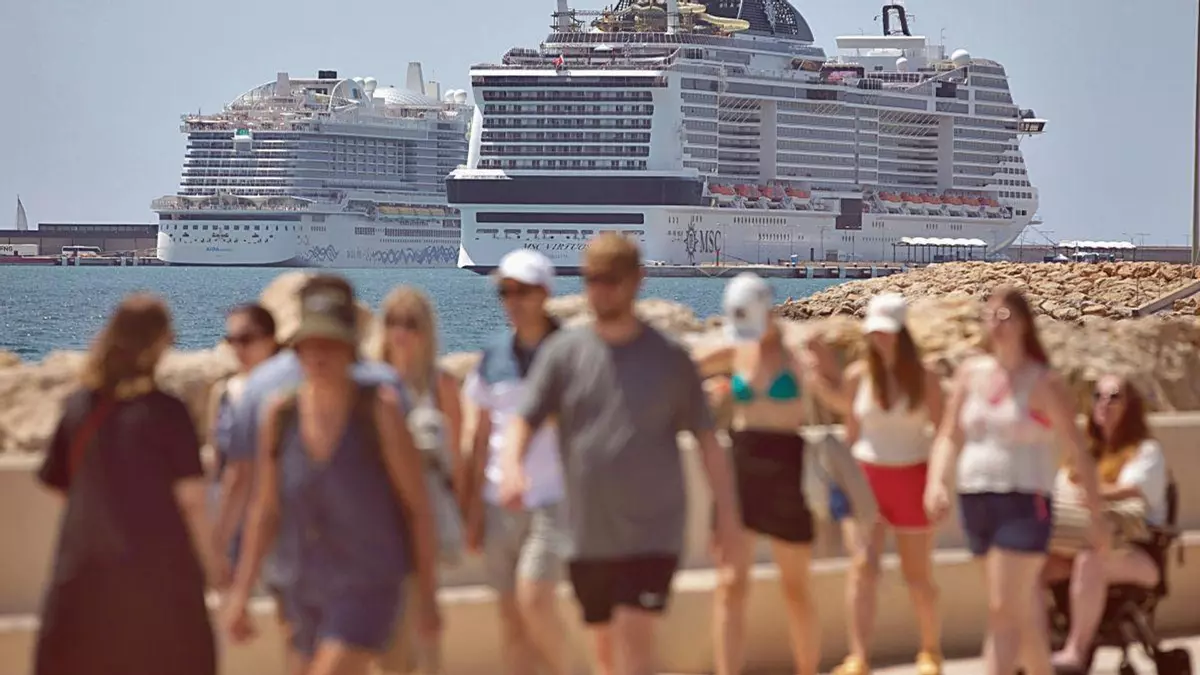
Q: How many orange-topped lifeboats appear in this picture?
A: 10